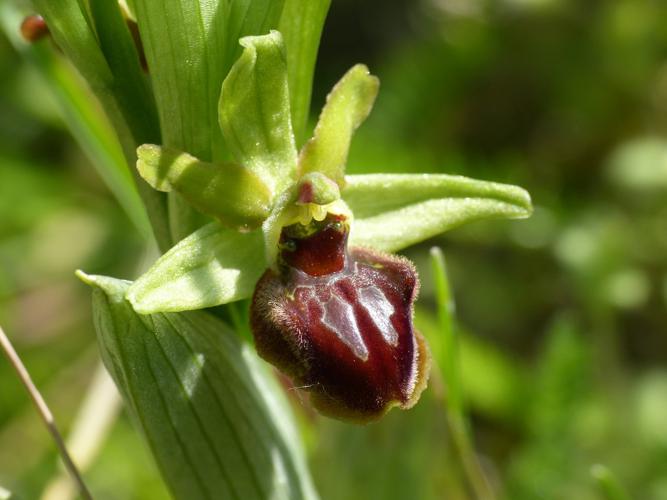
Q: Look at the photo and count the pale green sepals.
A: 3